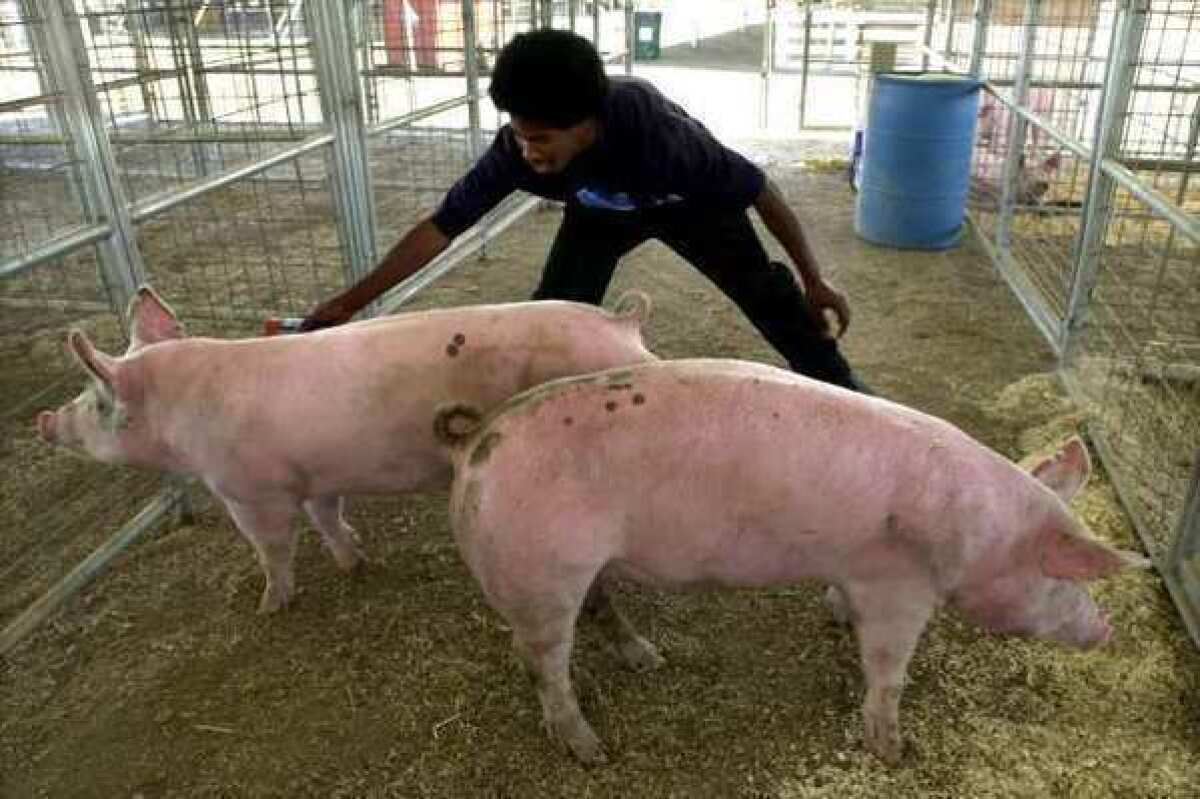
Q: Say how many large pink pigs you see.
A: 2